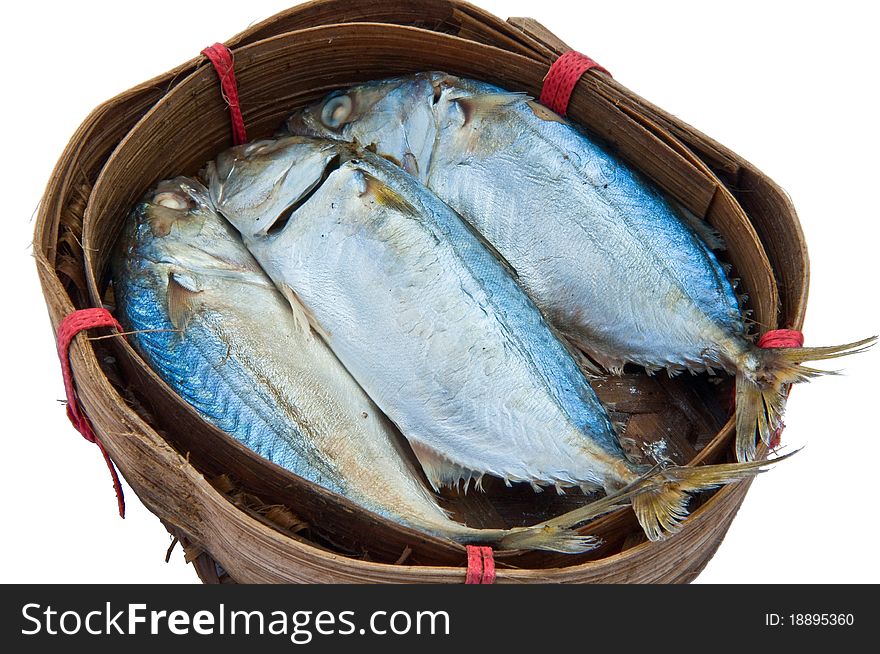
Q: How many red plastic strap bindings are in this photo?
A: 5